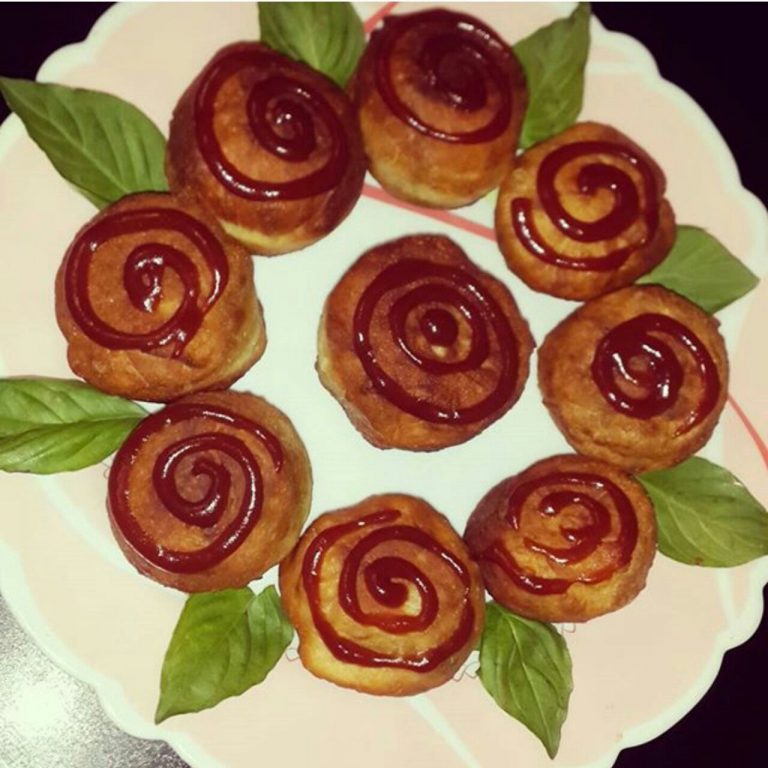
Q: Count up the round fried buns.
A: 9